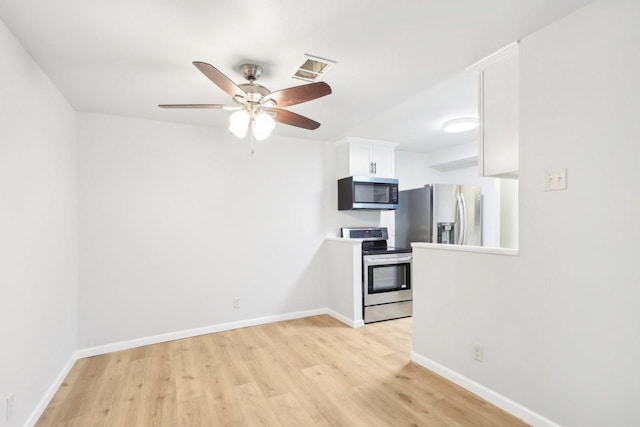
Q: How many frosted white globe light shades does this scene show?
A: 2